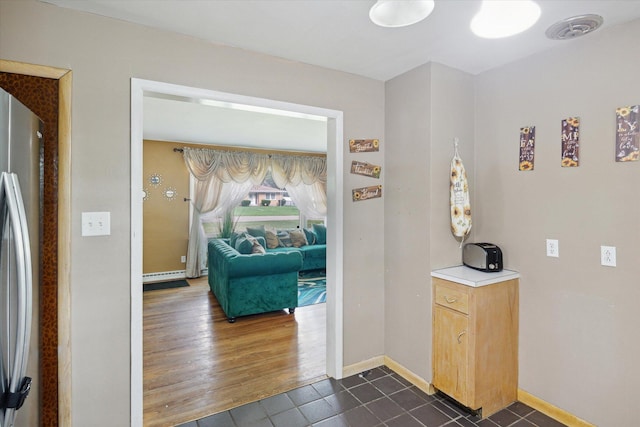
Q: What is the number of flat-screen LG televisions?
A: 0